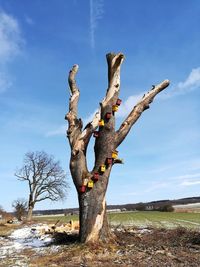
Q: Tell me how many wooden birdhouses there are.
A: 11